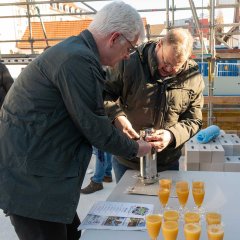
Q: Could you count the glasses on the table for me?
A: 13